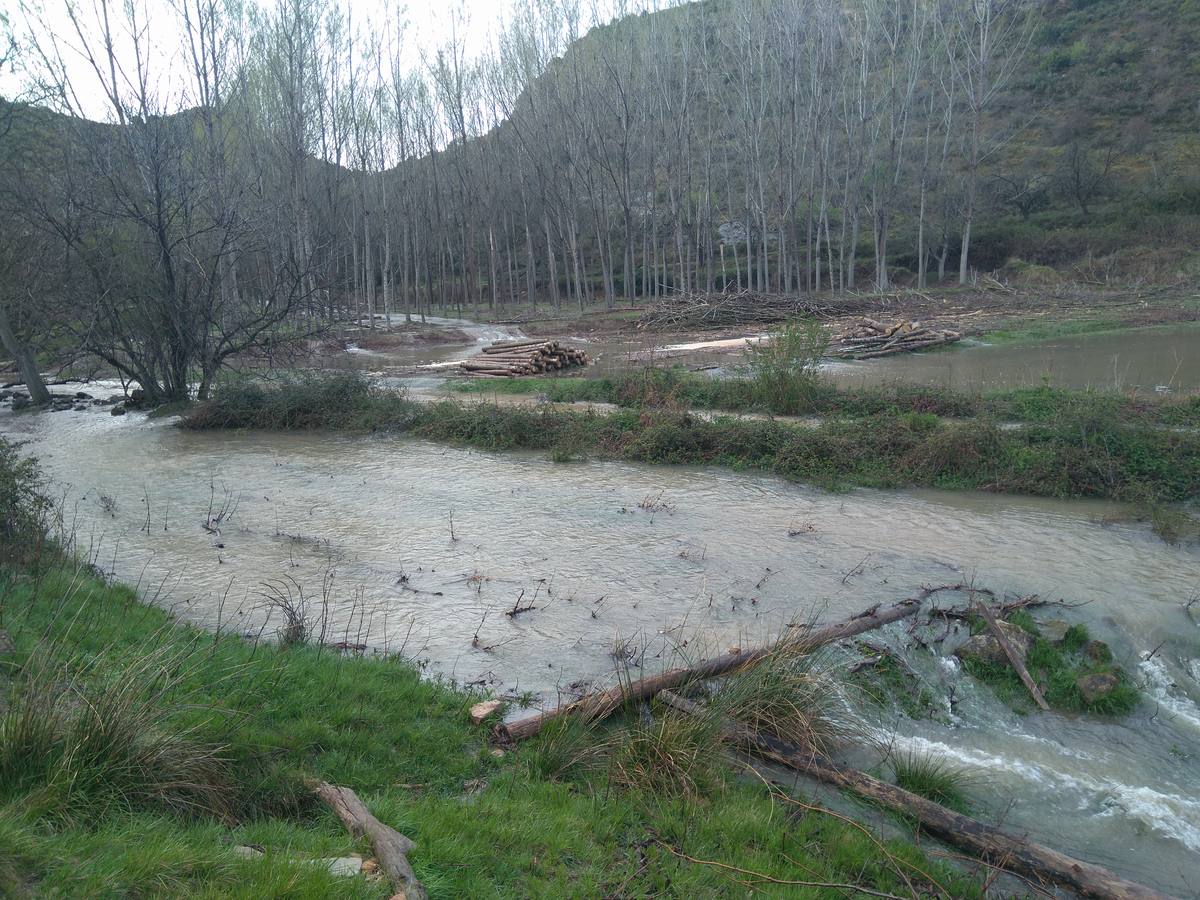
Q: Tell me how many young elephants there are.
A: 0